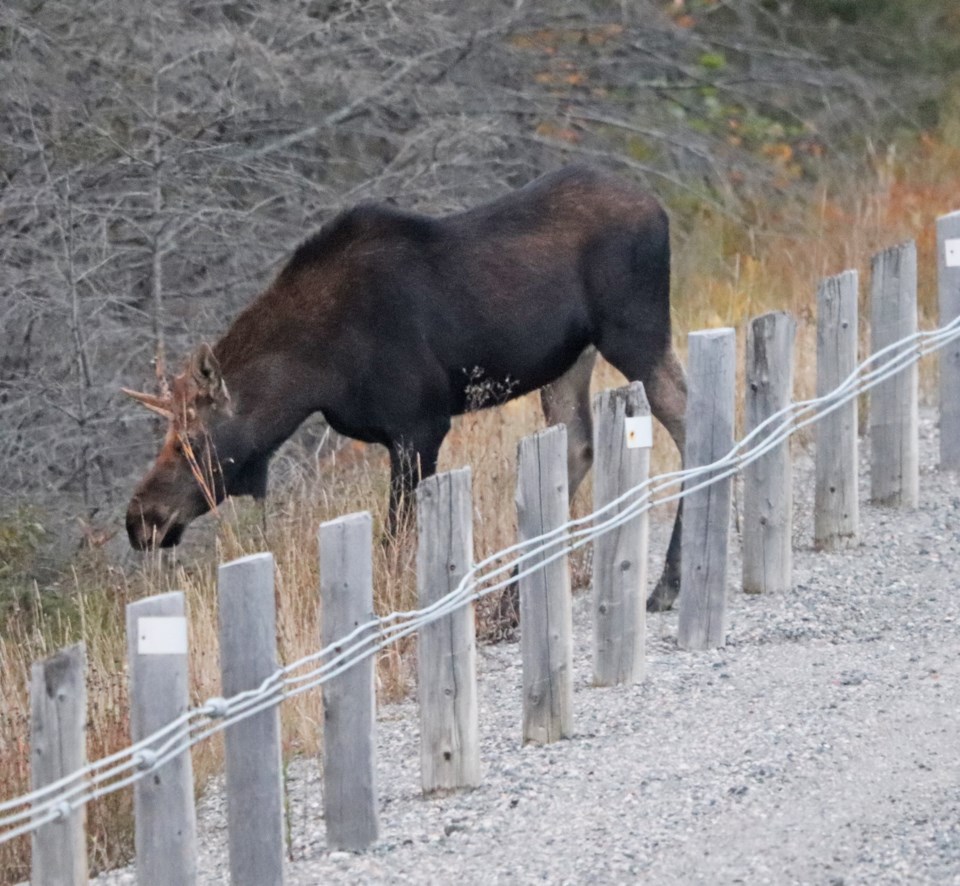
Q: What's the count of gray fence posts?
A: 12